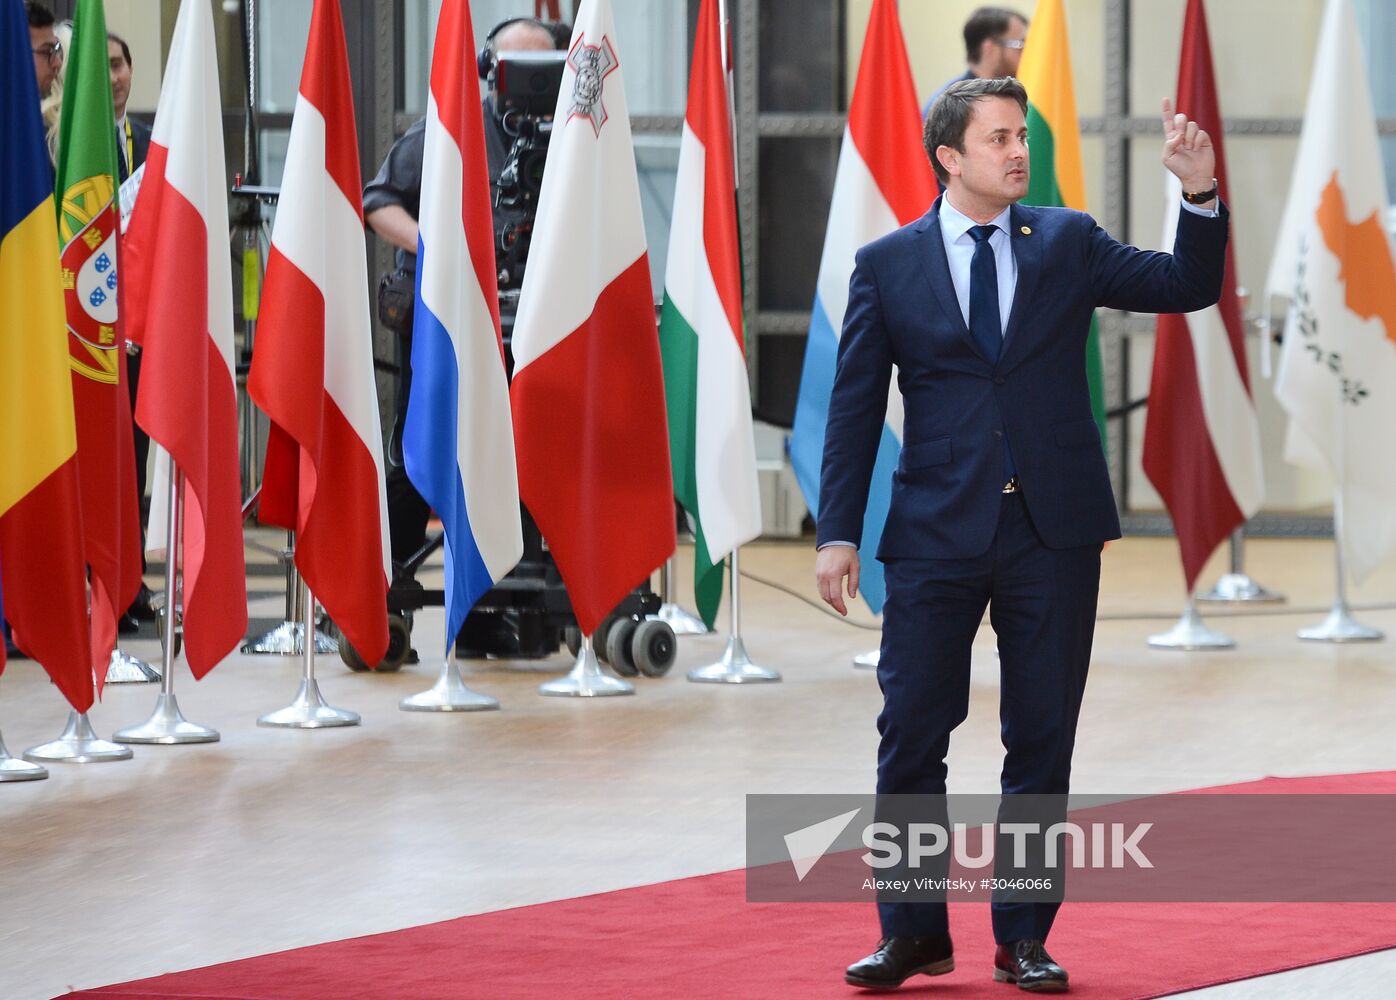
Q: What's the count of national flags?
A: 11